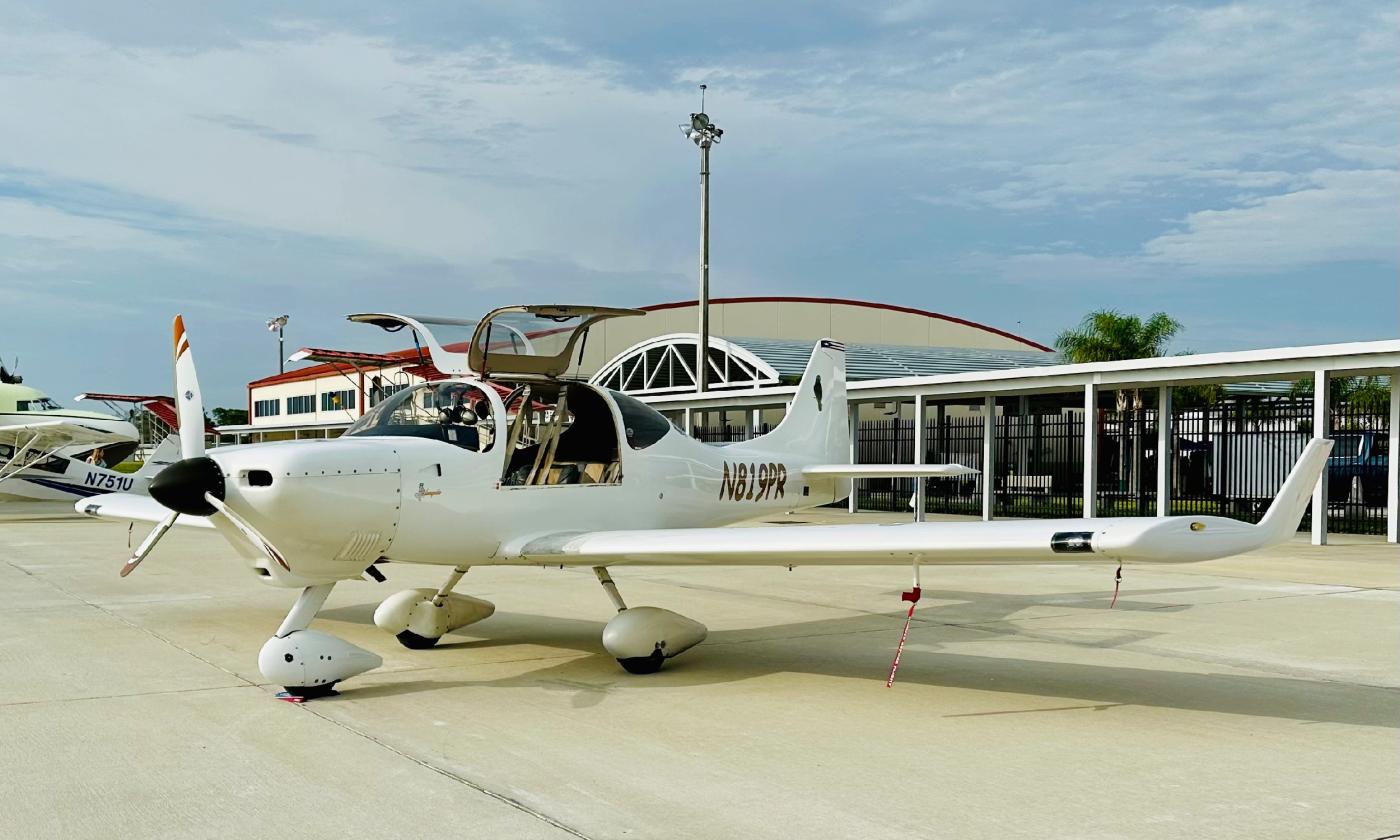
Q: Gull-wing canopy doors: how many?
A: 2